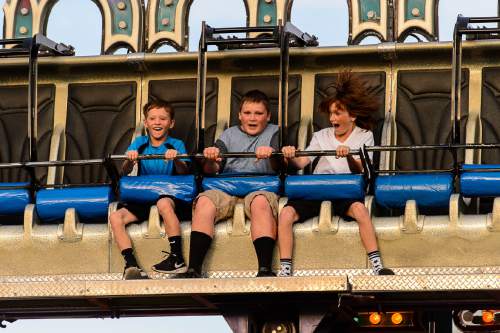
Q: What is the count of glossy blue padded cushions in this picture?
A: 7